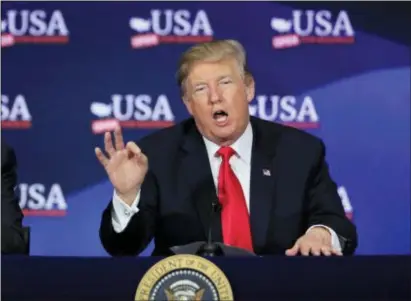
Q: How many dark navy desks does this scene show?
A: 1